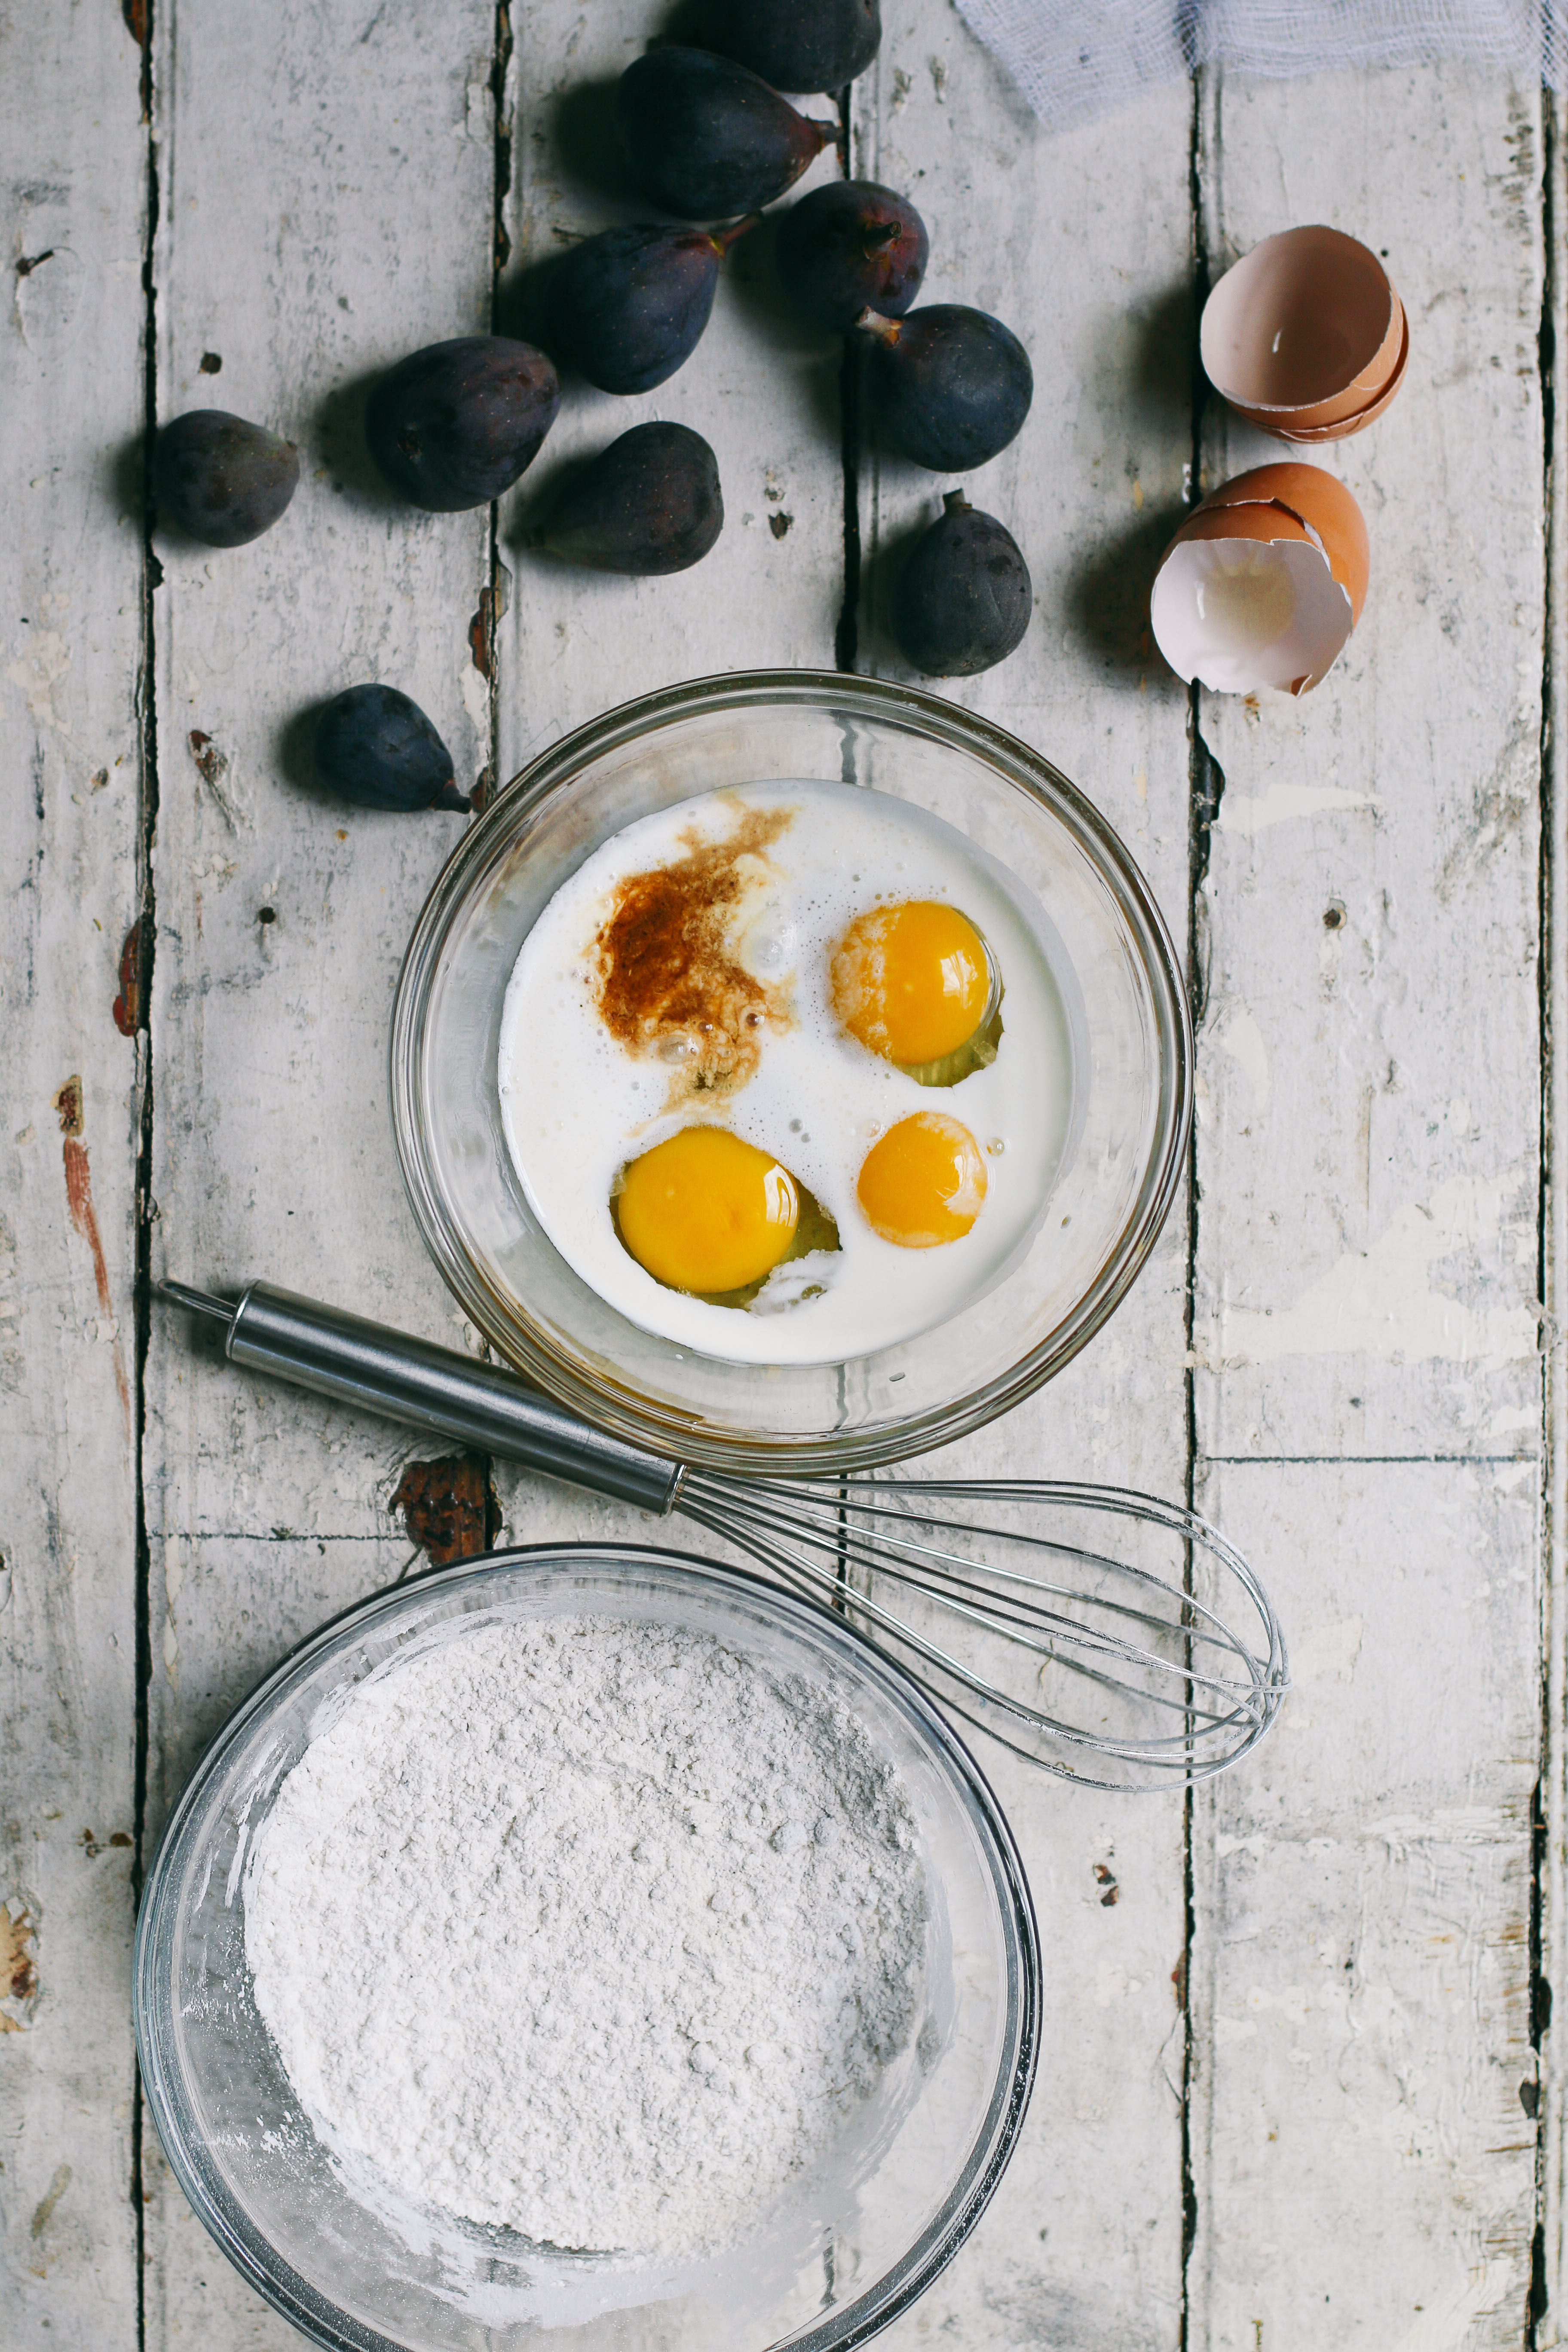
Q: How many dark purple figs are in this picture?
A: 10